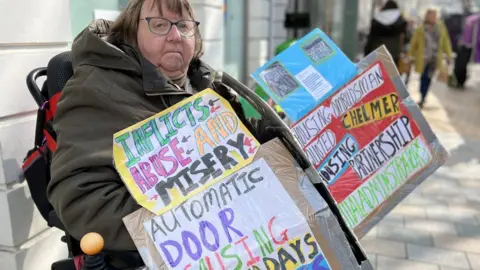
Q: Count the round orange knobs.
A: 1